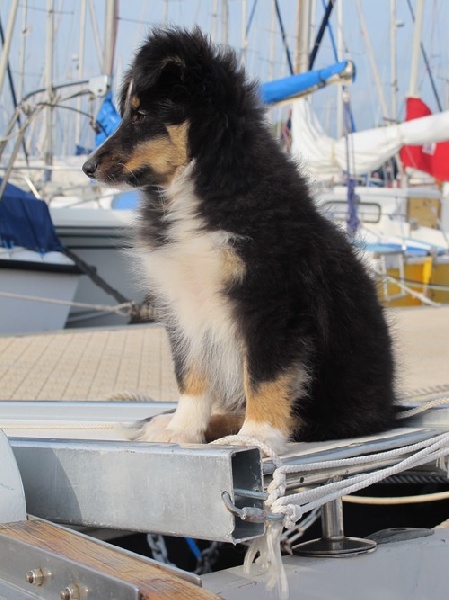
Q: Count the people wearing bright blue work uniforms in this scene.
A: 0